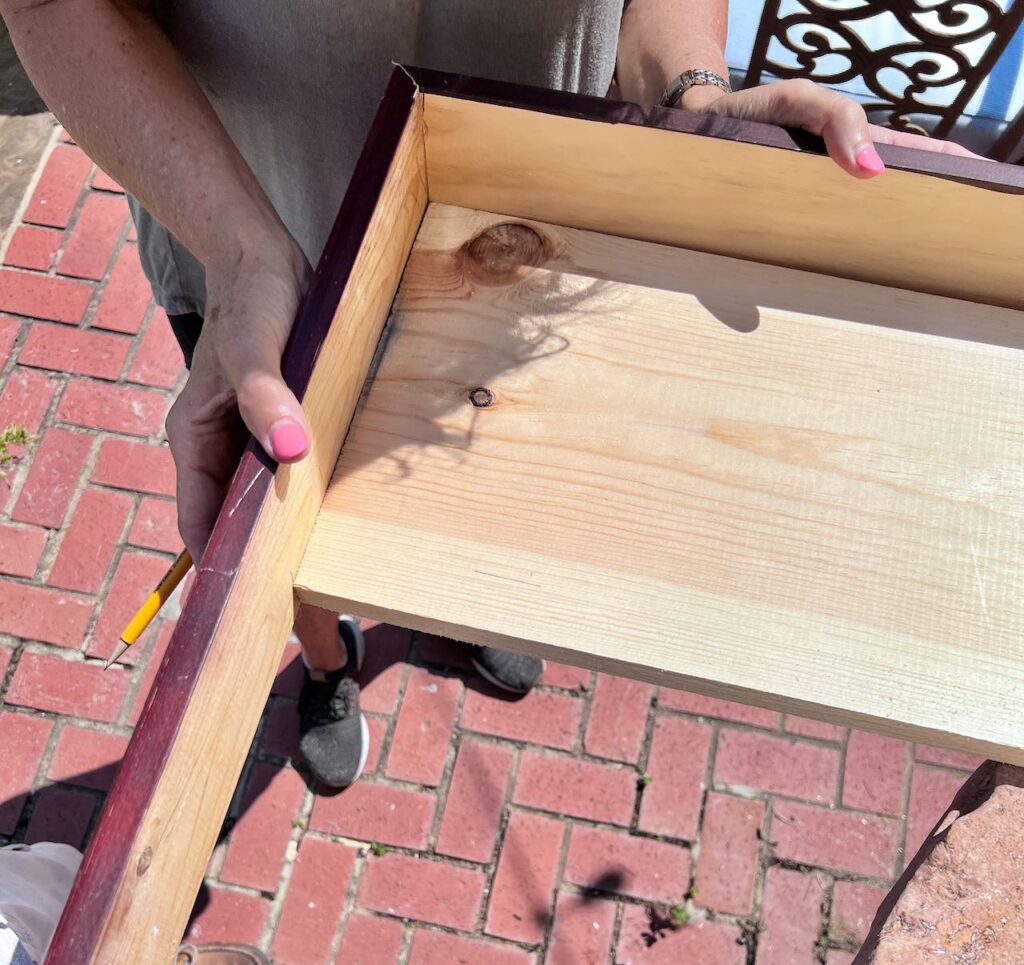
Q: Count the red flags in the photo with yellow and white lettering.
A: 0